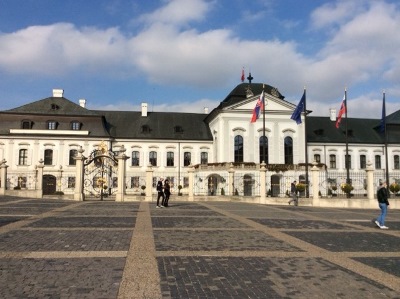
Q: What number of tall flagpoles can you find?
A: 4